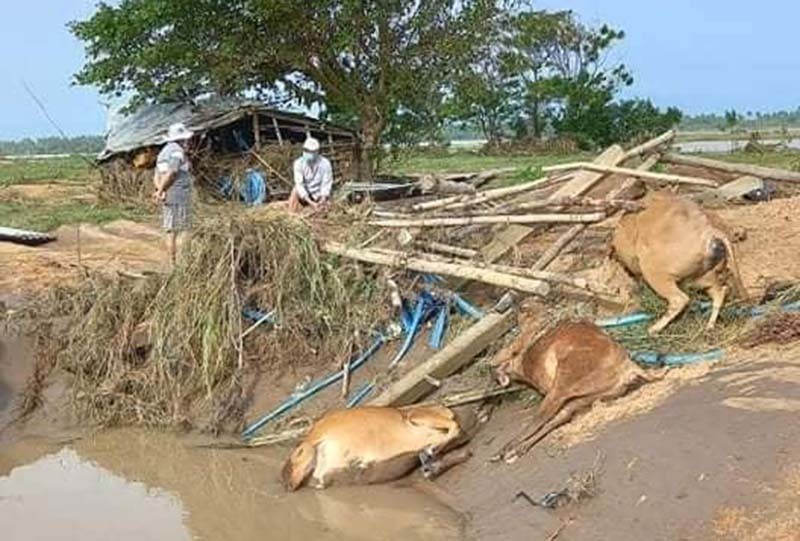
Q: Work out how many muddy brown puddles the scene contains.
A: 1